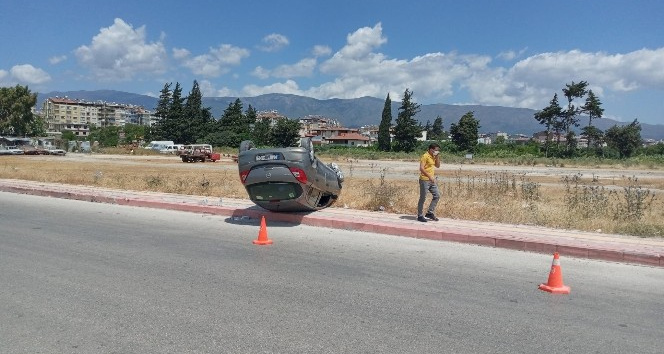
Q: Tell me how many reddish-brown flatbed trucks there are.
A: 1